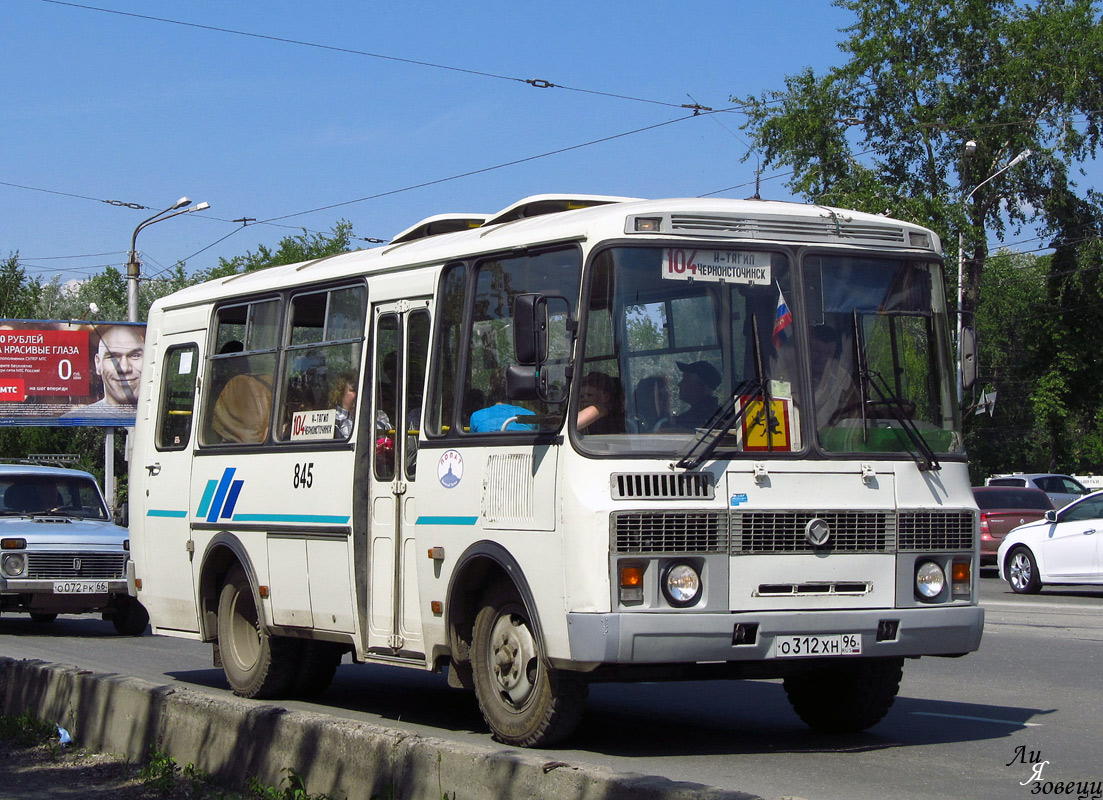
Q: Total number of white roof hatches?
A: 2